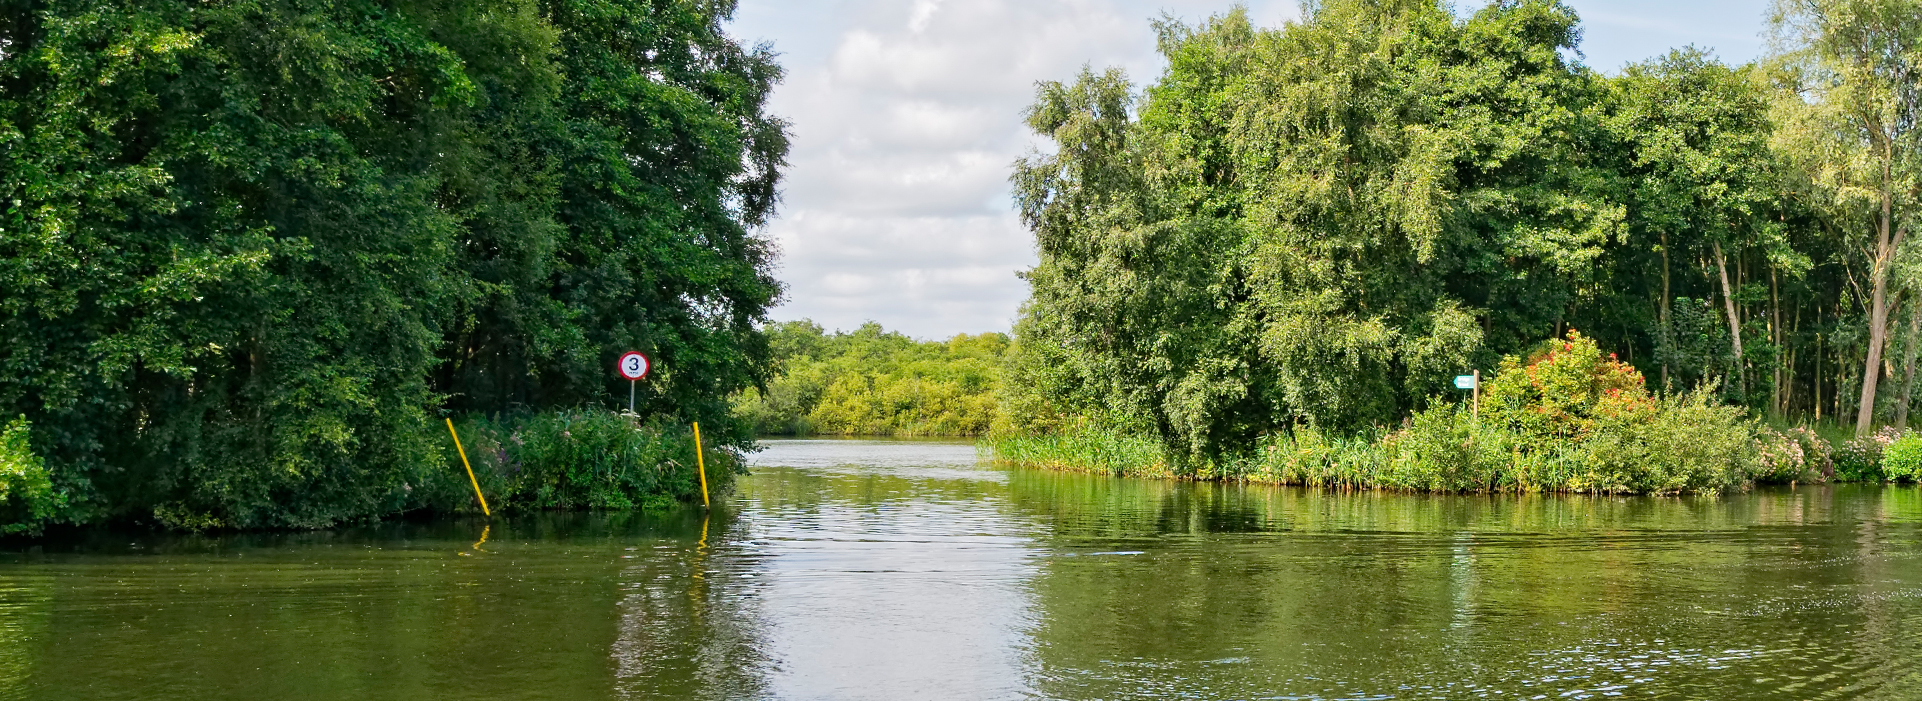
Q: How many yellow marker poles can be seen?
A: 2